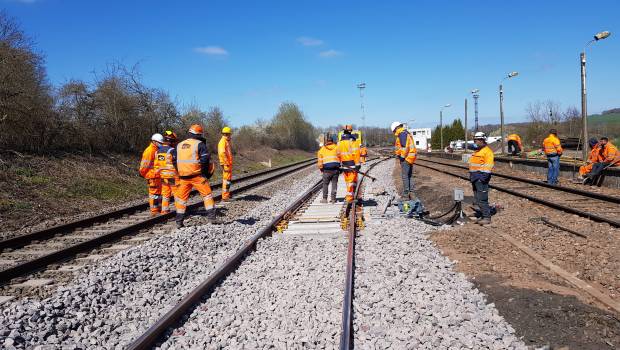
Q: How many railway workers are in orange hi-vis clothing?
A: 13